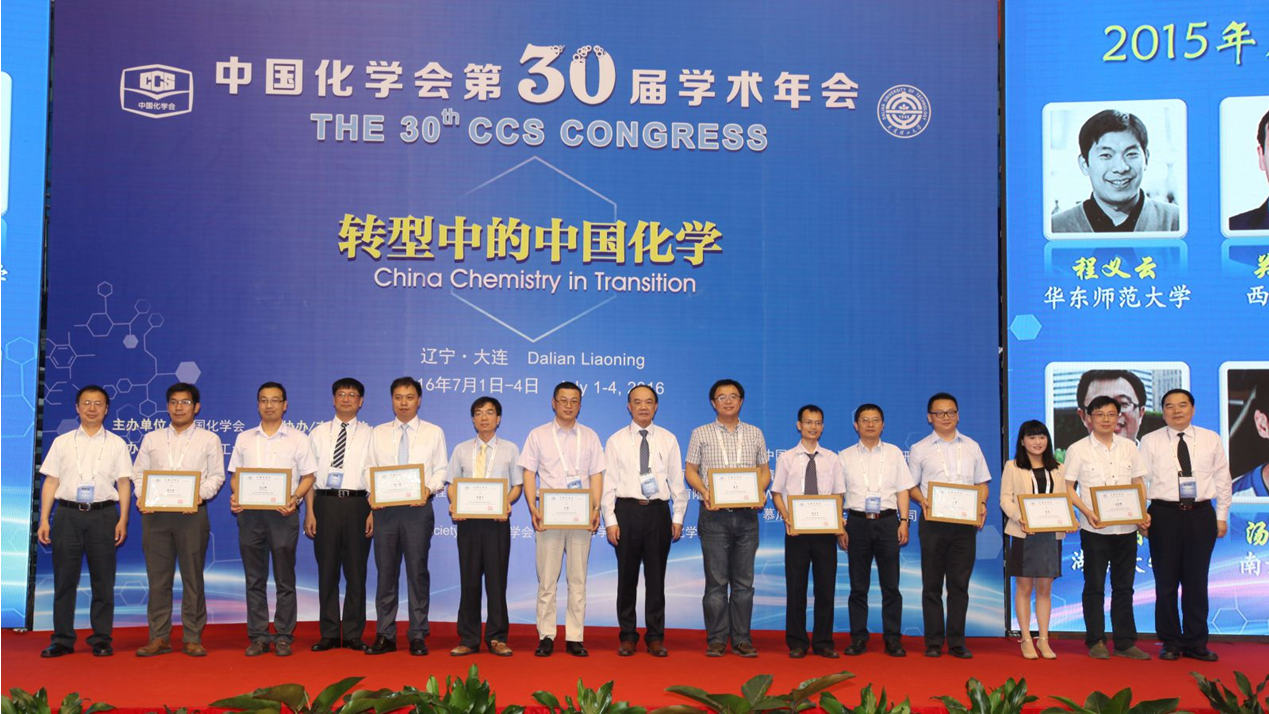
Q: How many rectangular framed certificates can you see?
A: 10